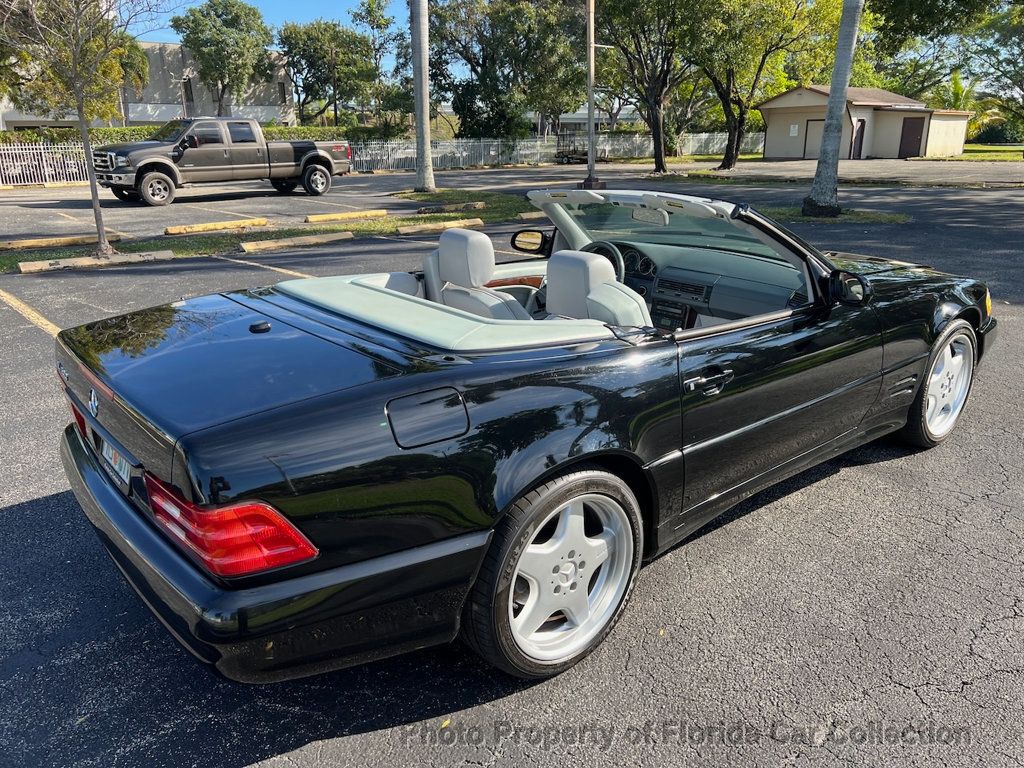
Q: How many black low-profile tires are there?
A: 2